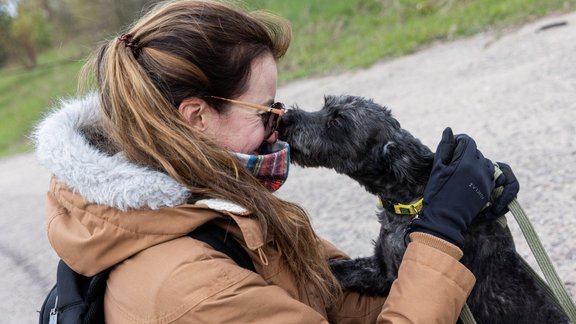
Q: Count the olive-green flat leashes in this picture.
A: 1